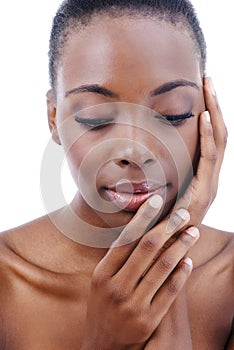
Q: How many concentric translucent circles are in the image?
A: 3